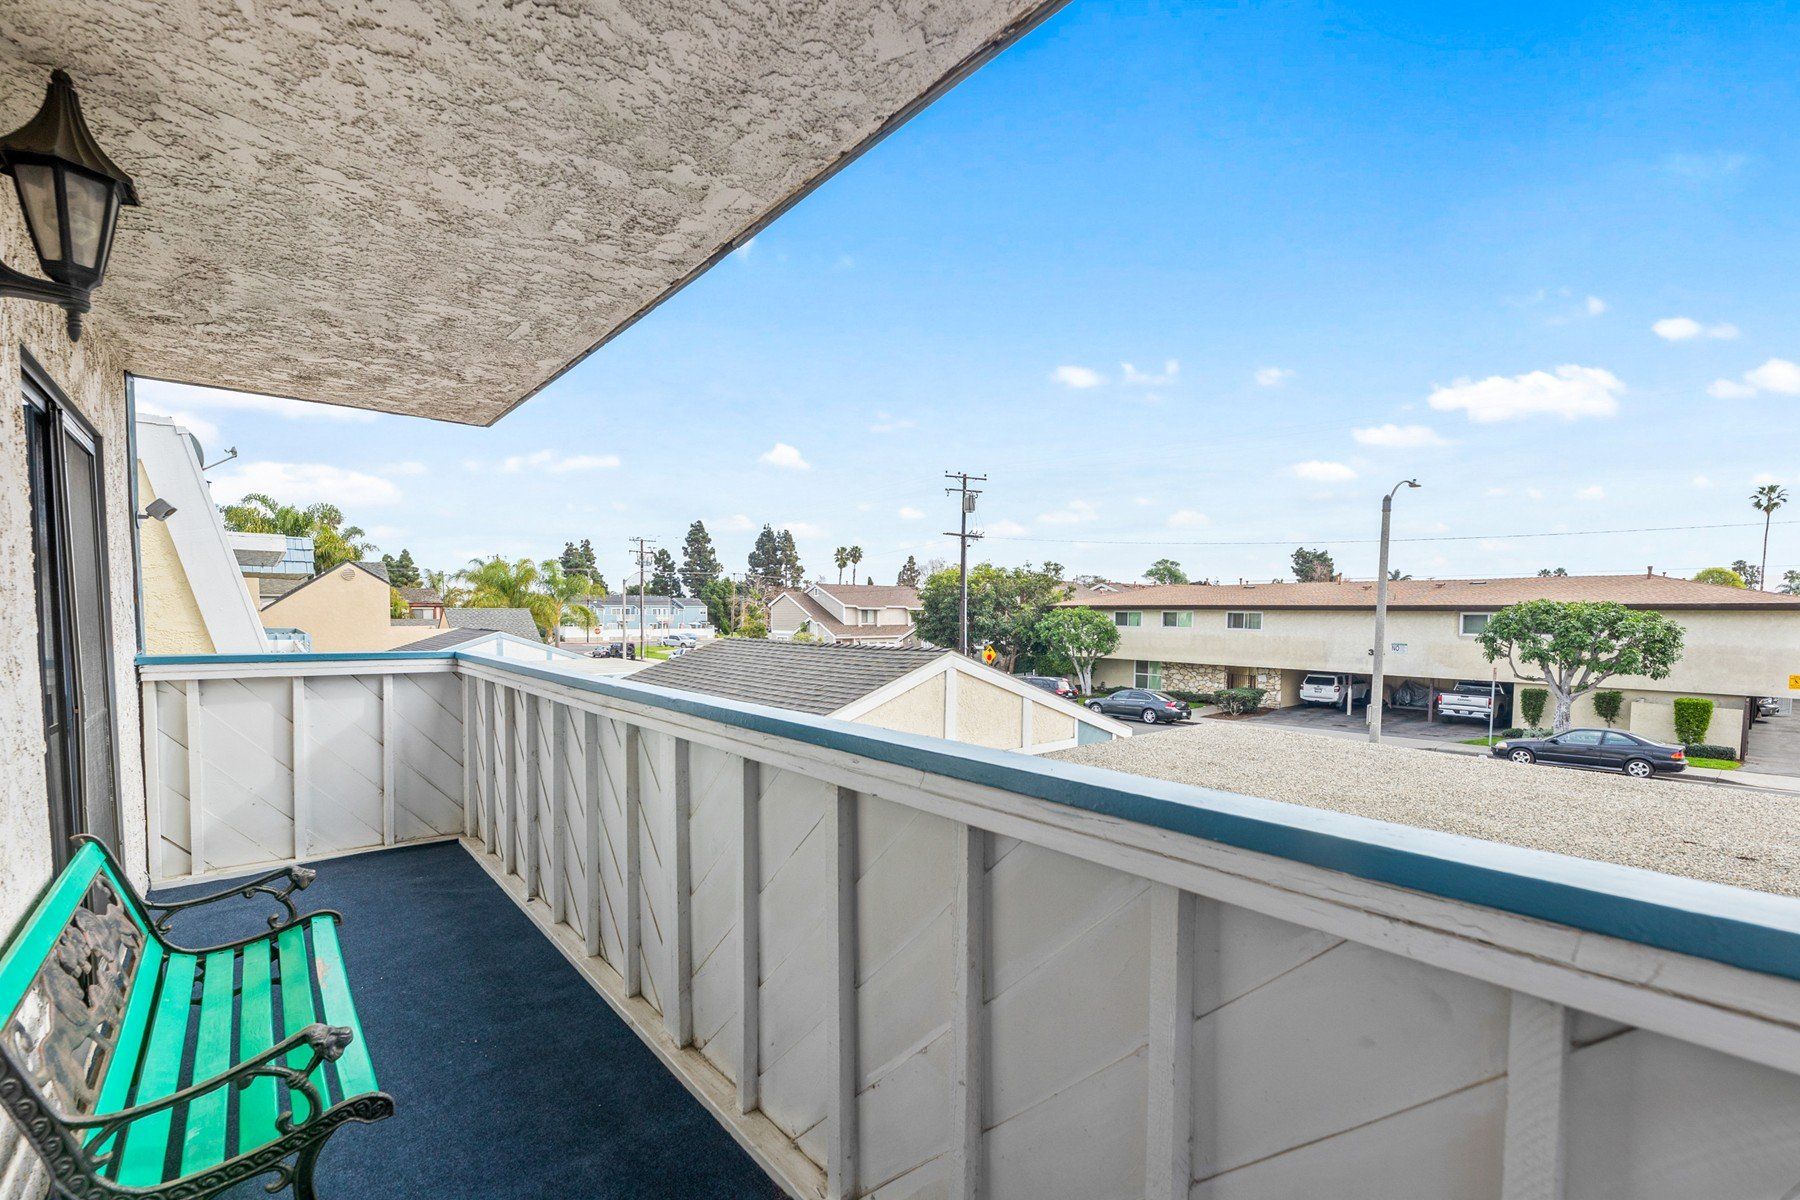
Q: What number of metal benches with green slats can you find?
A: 1